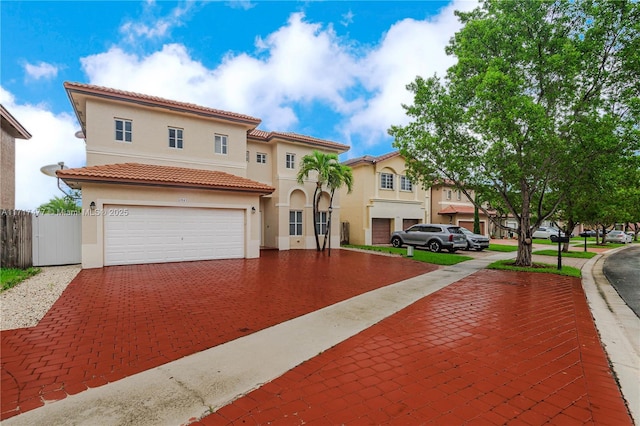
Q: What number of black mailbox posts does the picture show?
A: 2